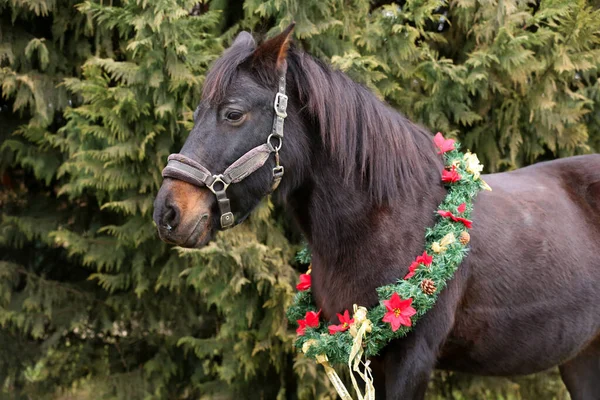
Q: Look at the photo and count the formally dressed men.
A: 0